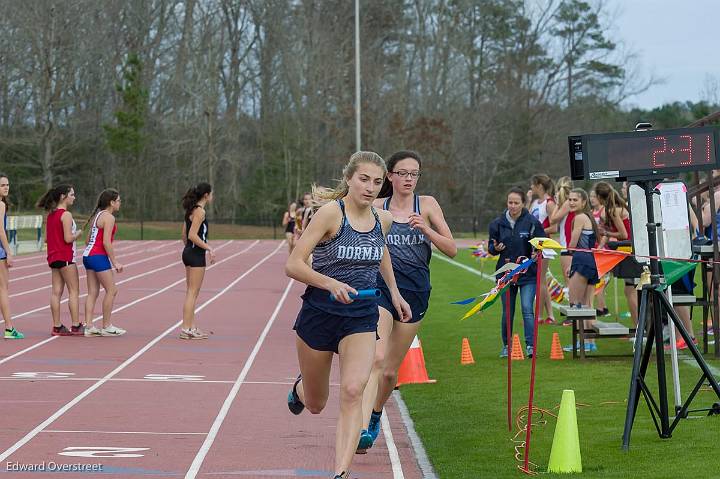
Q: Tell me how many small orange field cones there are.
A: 3